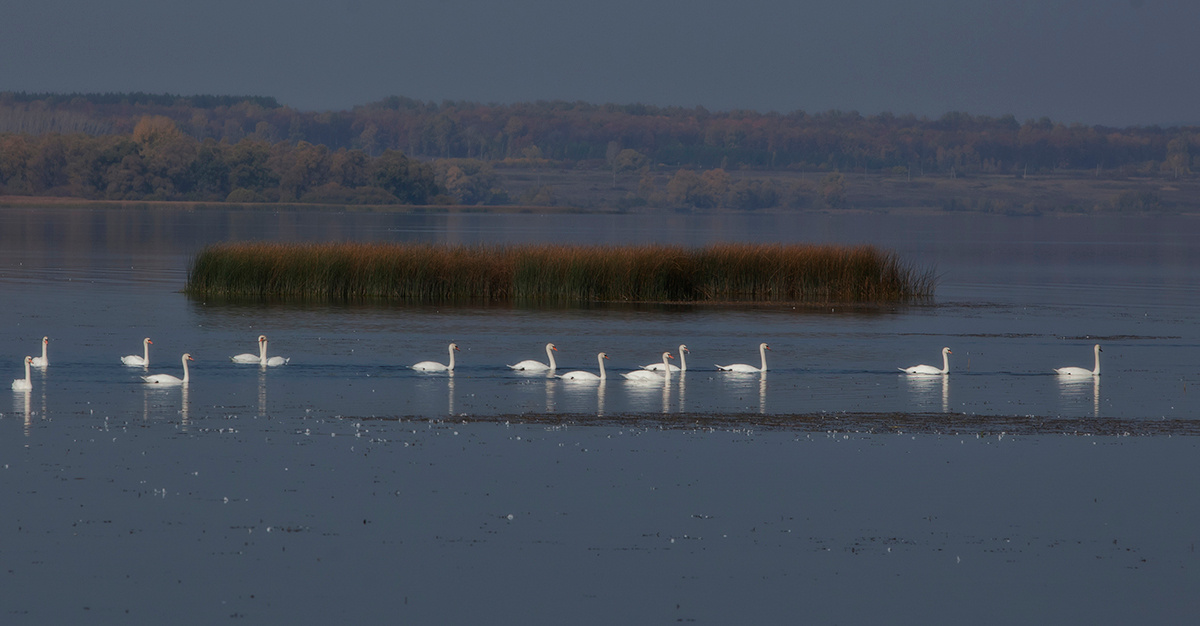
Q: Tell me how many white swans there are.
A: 14